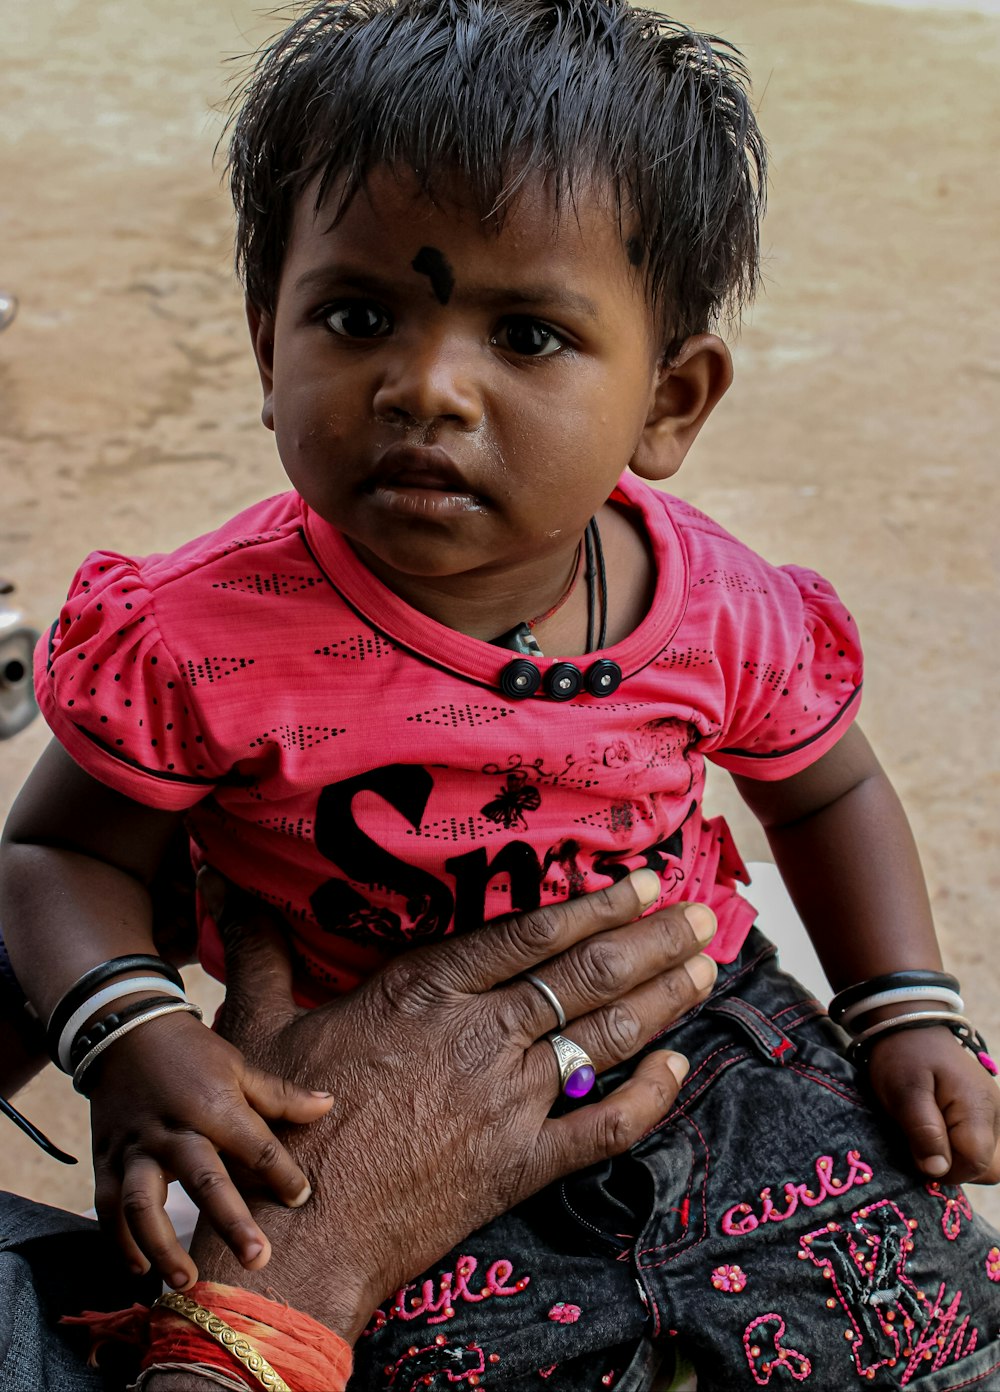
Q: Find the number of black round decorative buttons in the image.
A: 3